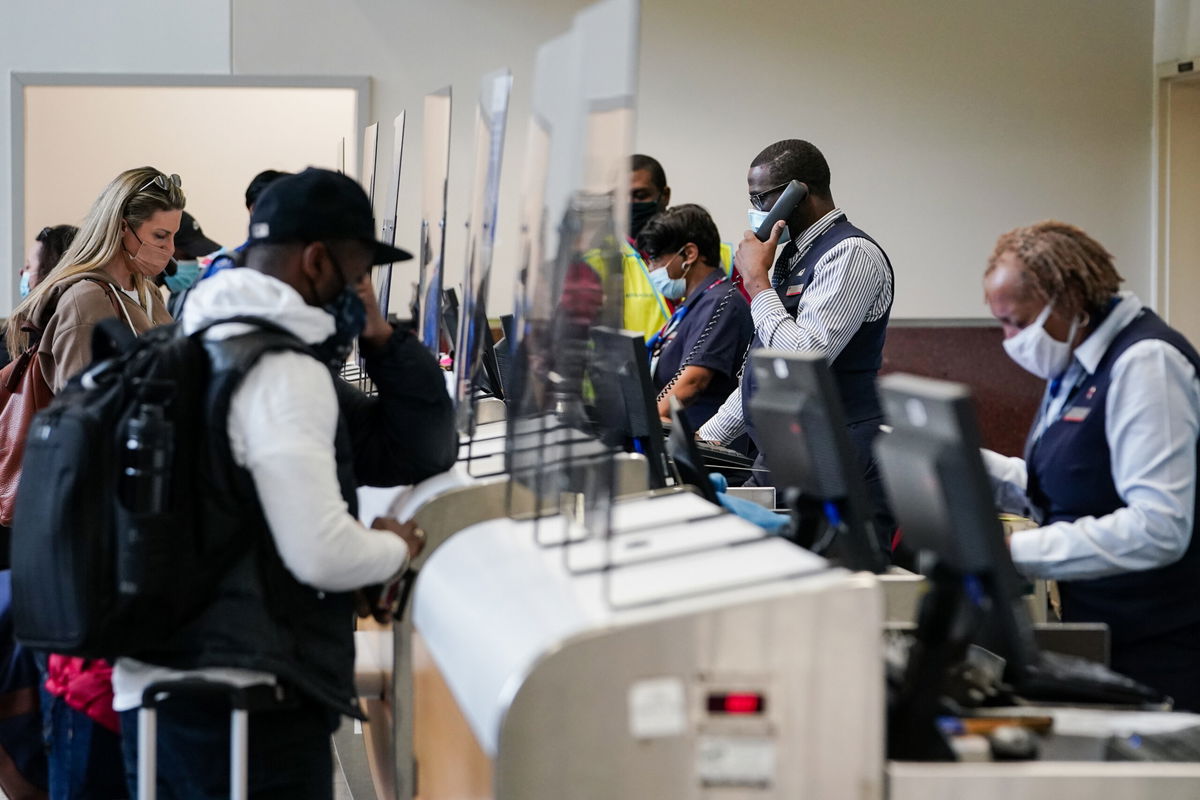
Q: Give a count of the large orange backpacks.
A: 0